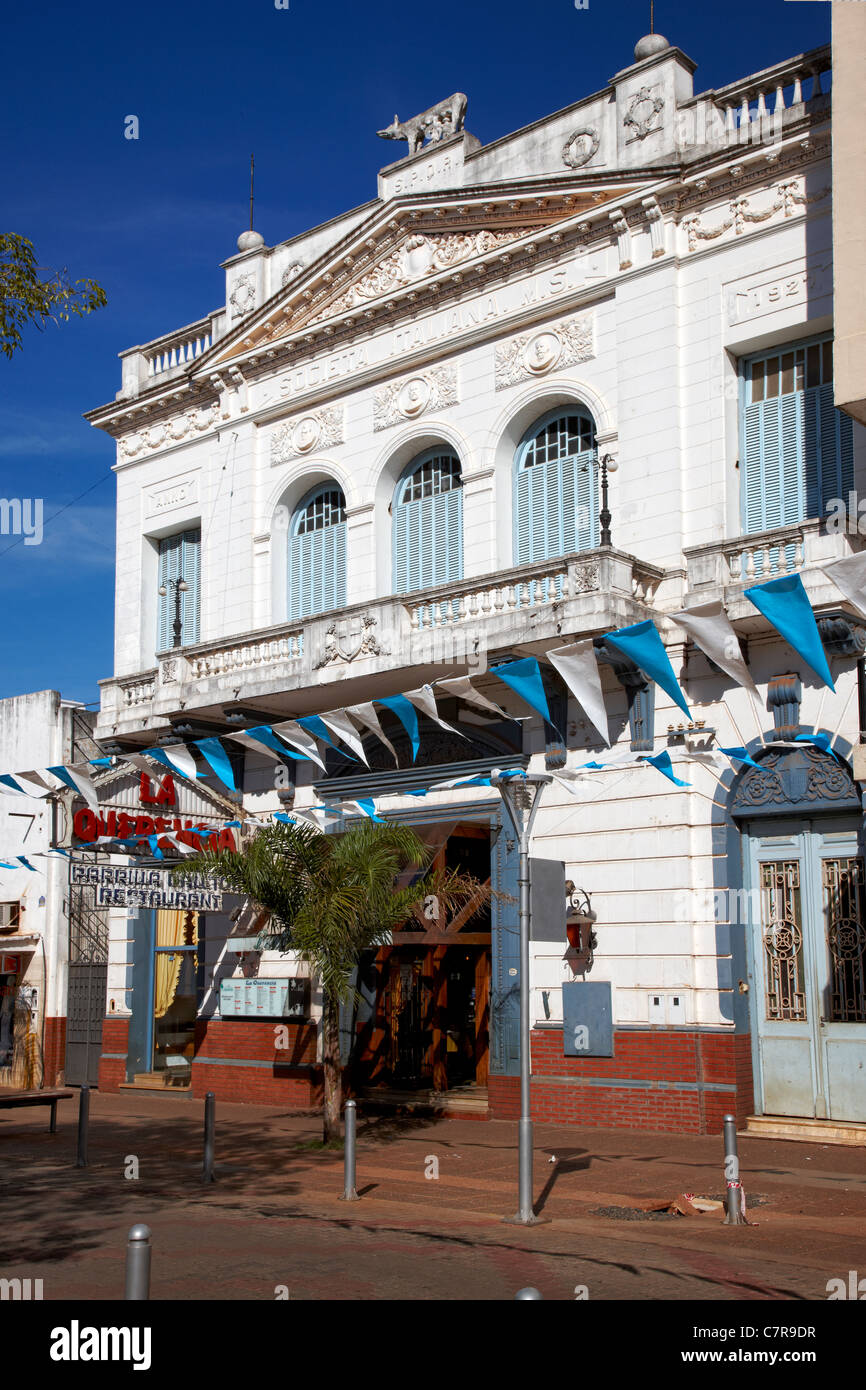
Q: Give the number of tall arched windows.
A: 3